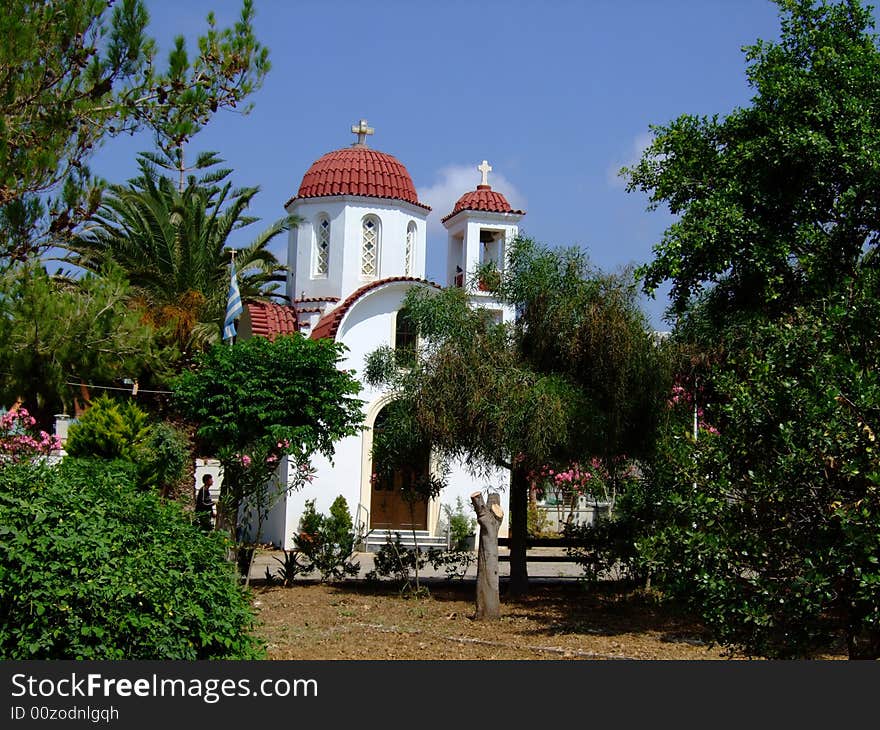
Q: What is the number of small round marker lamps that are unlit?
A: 0